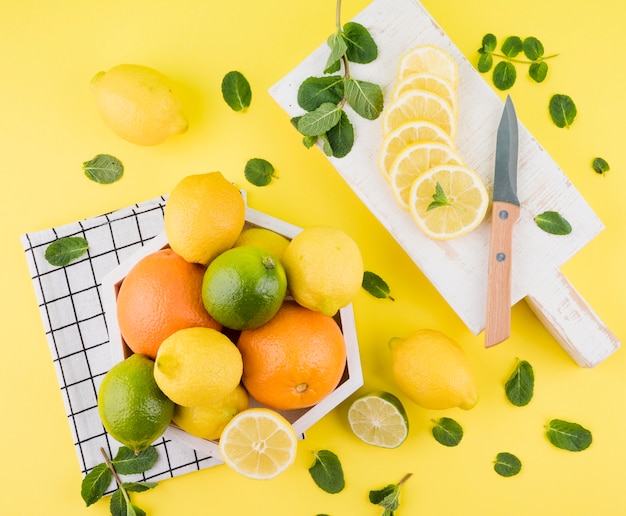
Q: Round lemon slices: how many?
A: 6